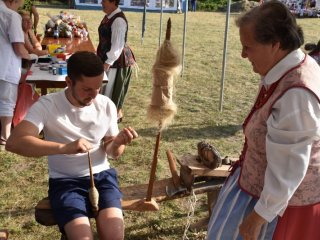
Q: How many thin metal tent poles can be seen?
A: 4